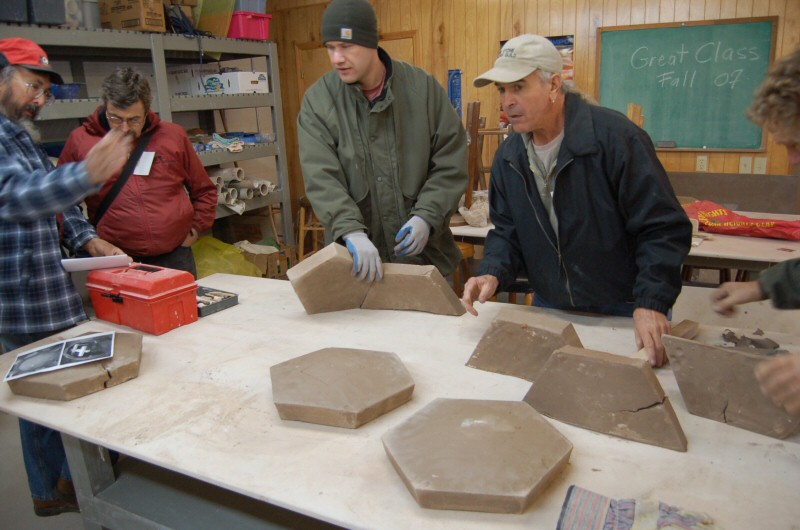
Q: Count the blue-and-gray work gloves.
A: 2